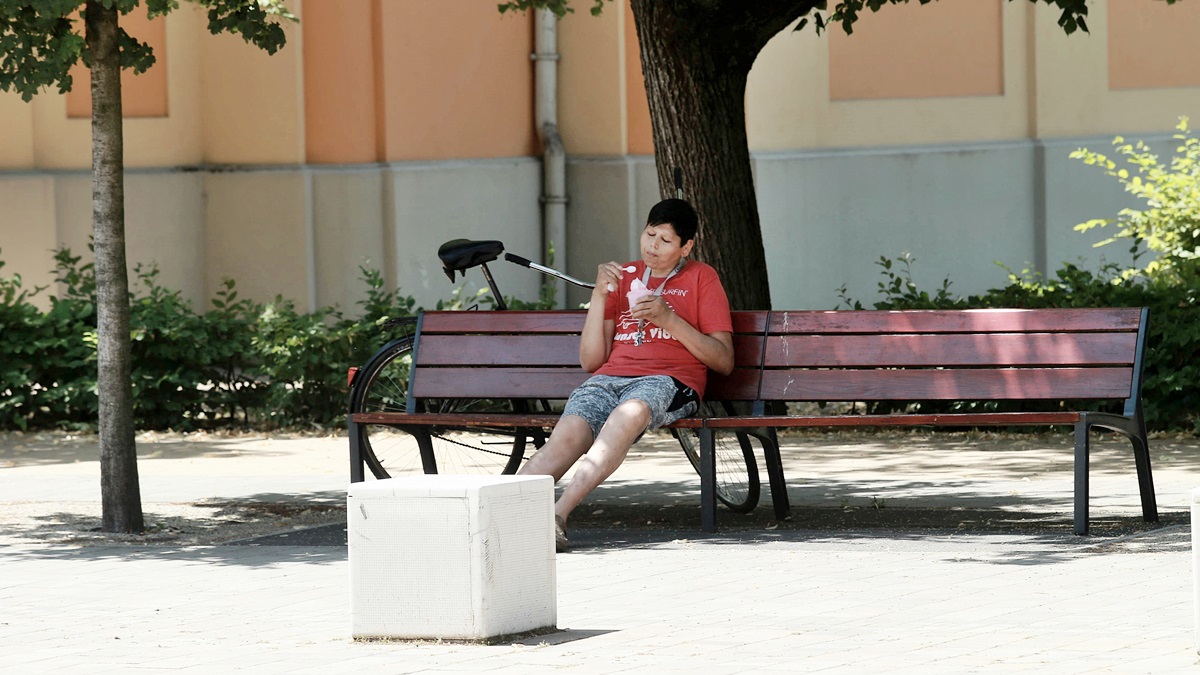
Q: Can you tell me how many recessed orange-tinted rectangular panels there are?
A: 3